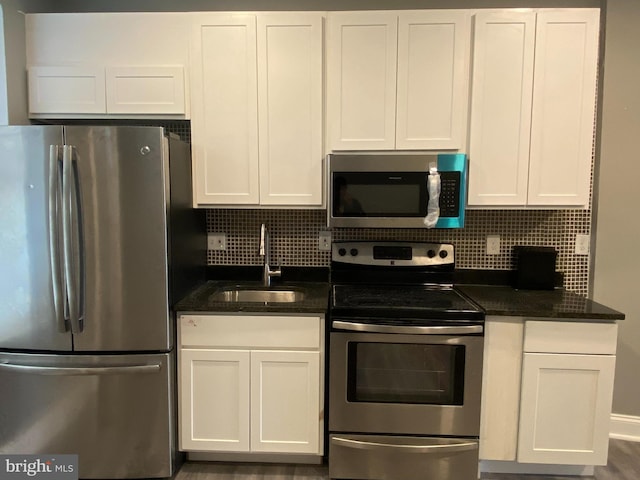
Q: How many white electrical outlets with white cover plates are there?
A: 4